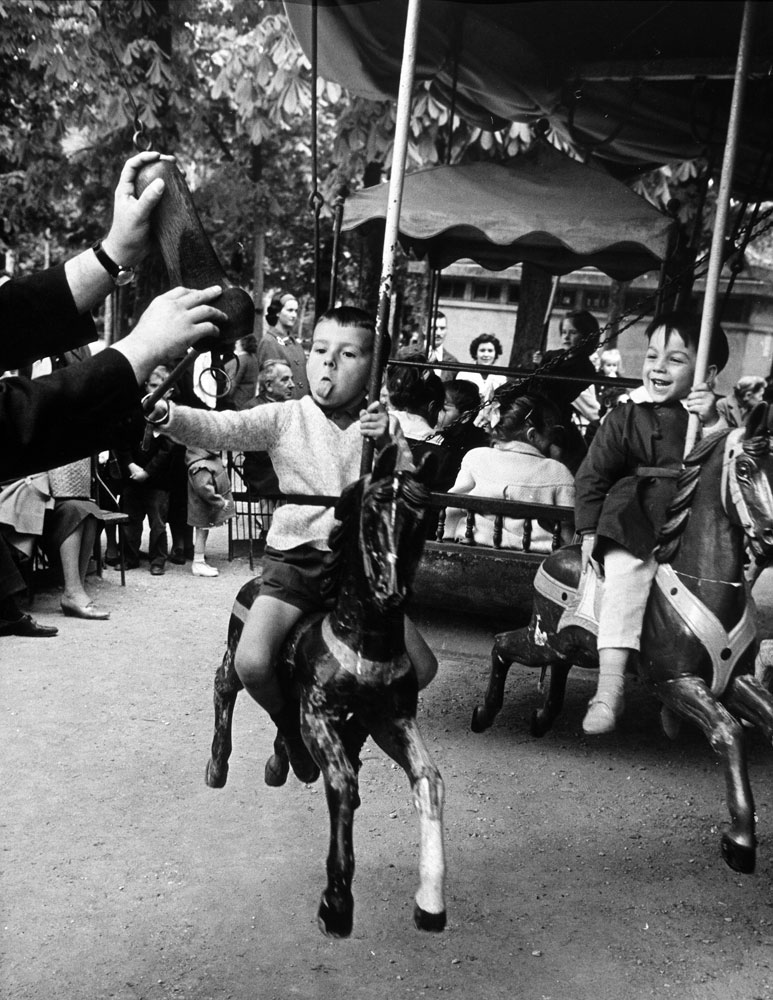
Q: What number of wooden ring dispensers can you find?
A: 1